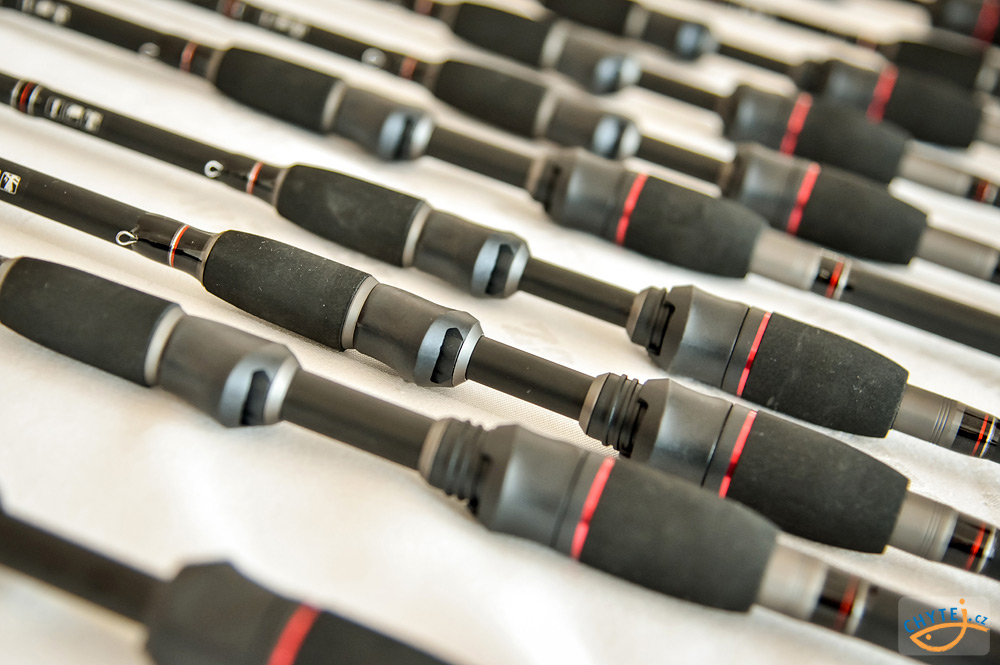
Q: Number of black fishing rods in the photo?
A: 10